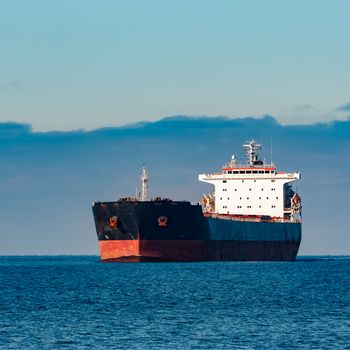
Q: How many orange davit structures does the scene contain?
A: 2